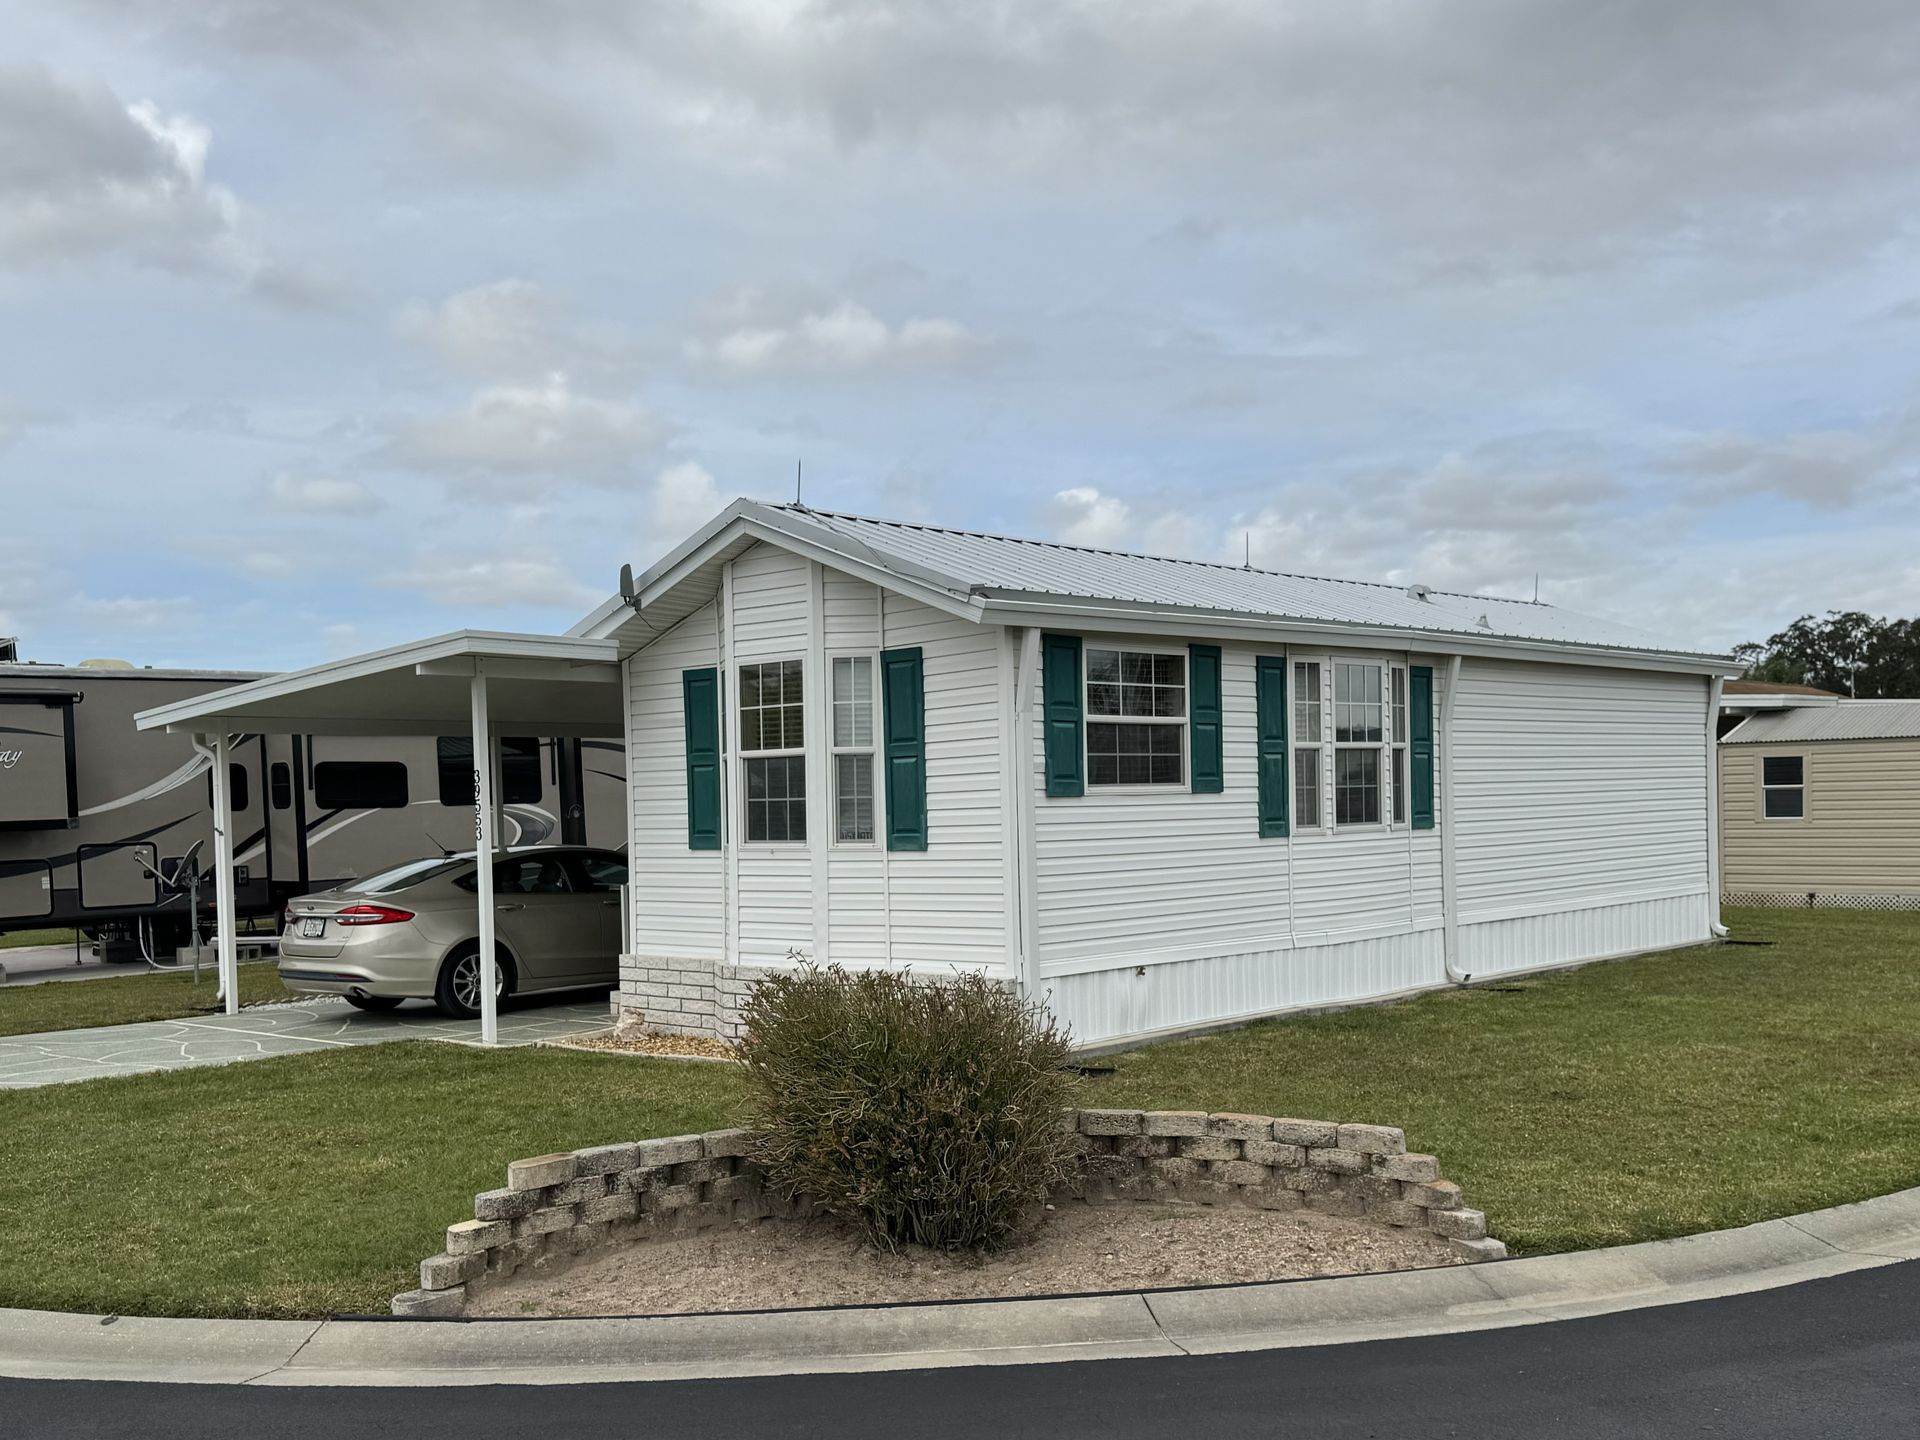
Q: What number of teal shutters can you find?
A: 6